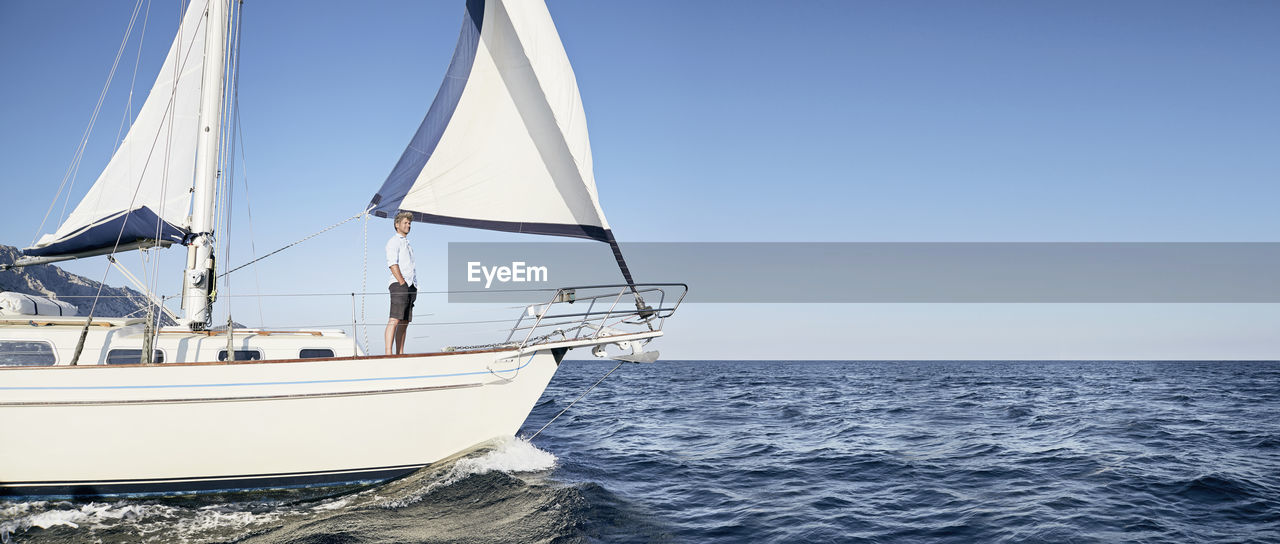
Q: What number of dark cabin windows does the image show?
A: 4